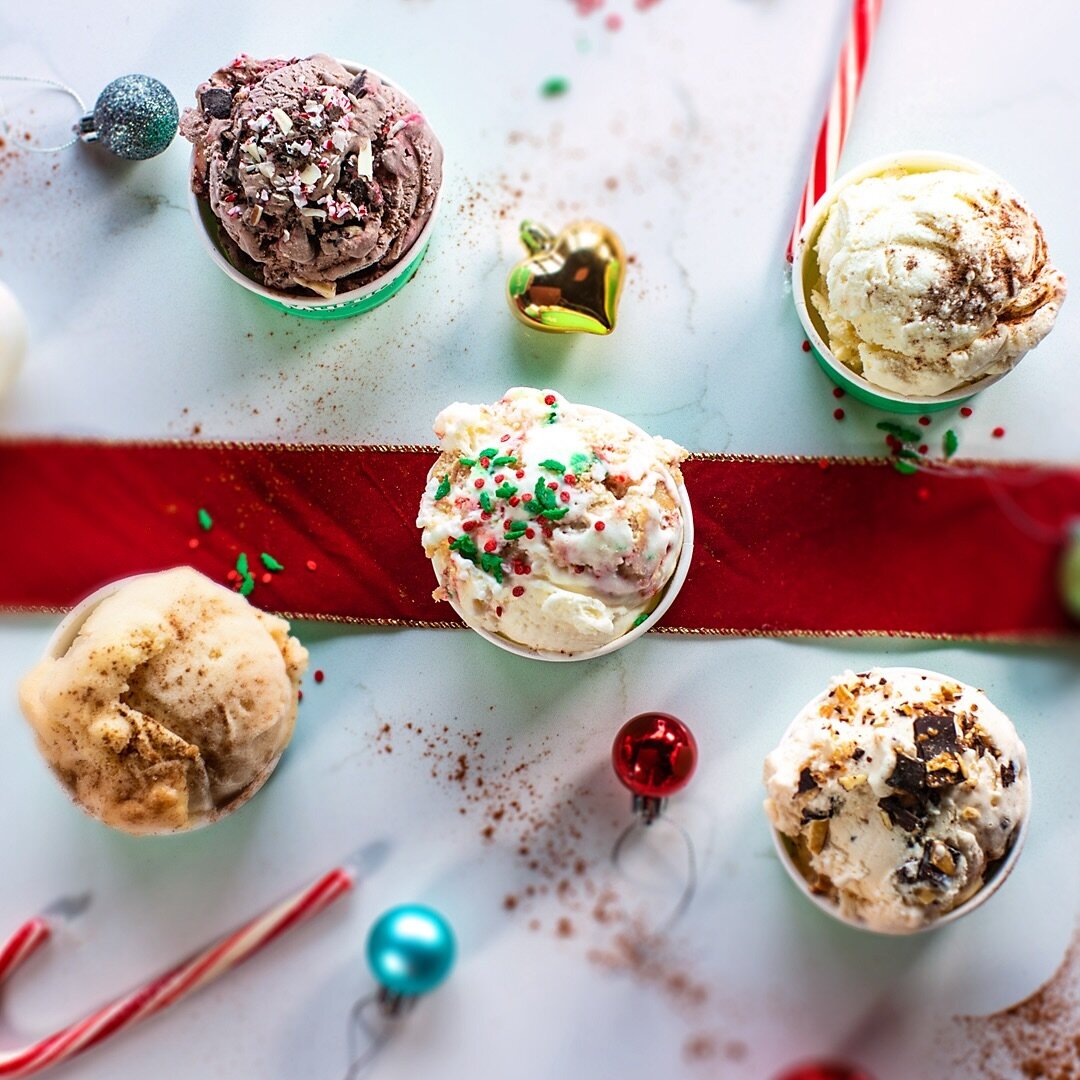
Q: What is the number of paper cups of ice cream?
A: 5